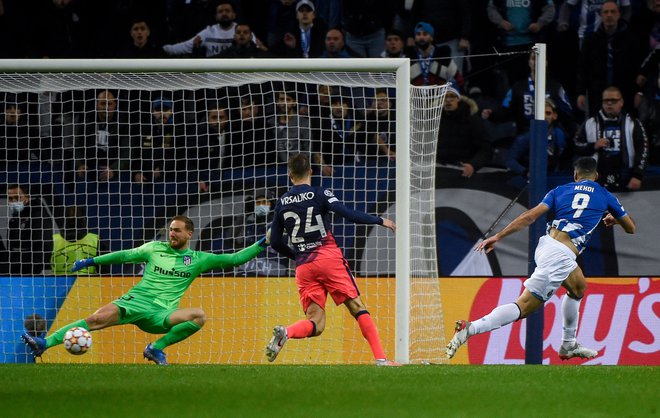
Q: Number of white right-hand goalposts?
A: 1